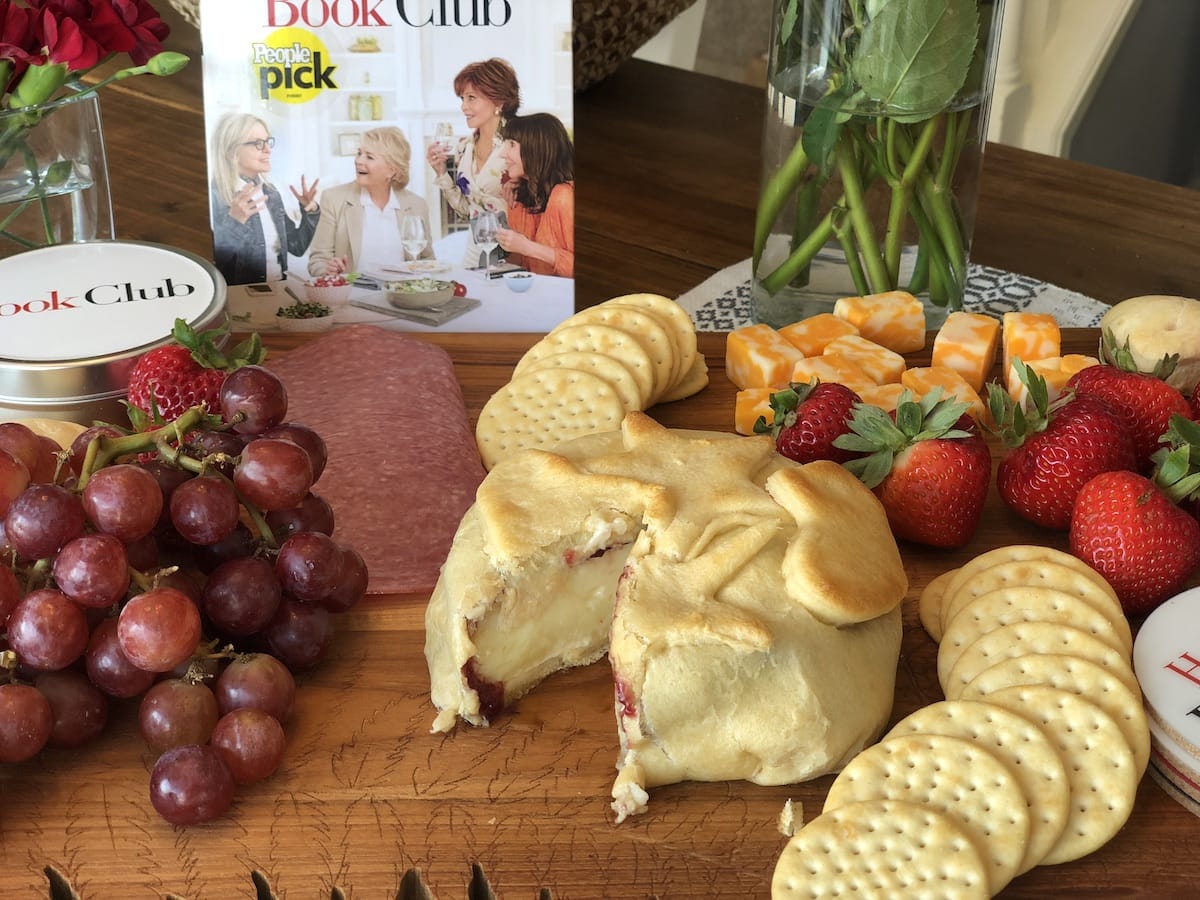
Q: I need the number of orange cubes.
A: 11